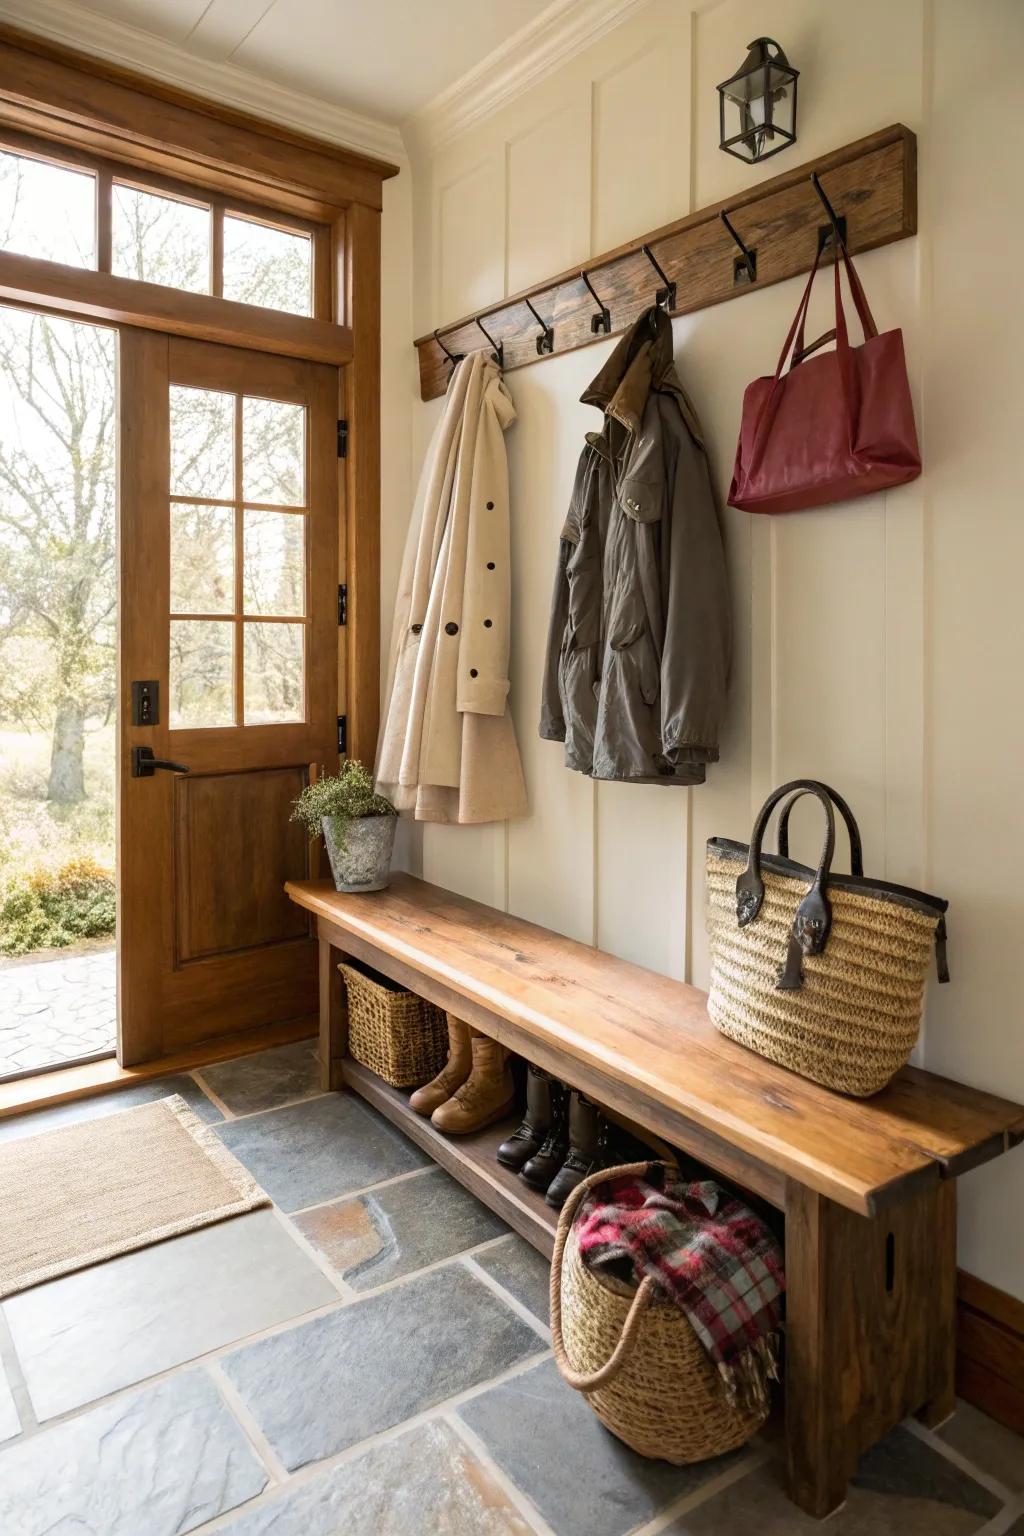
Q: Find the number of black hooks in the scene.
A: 7